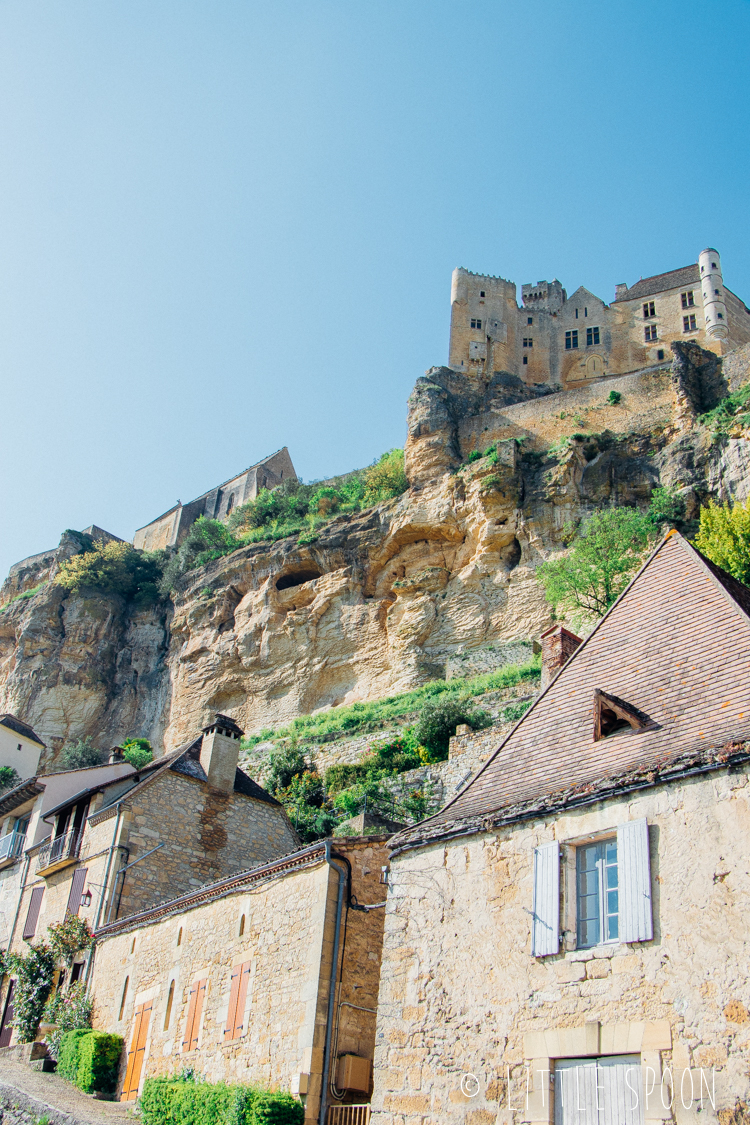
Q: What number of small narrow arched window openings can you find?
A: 5